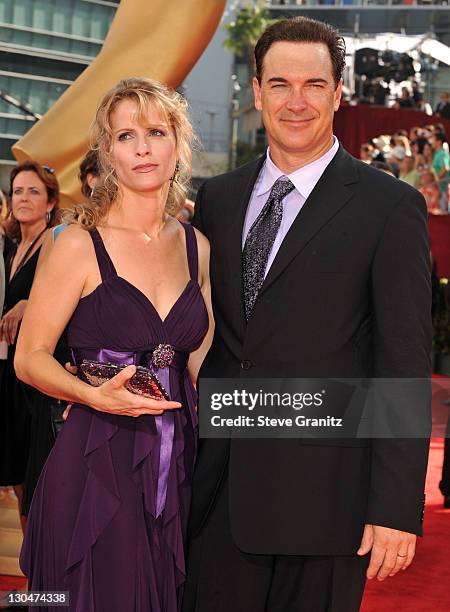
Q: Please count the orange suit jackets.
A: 0